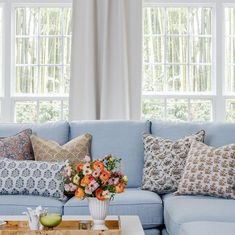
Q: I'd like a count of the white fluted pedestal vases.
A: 1